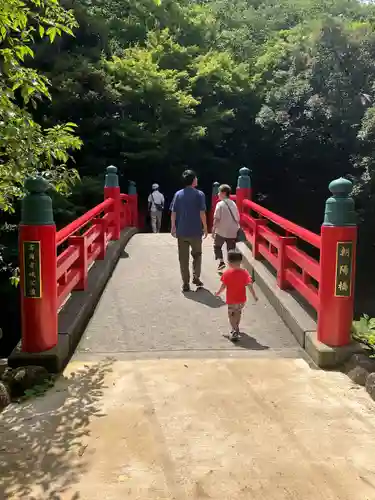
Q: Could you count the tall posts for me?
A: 6